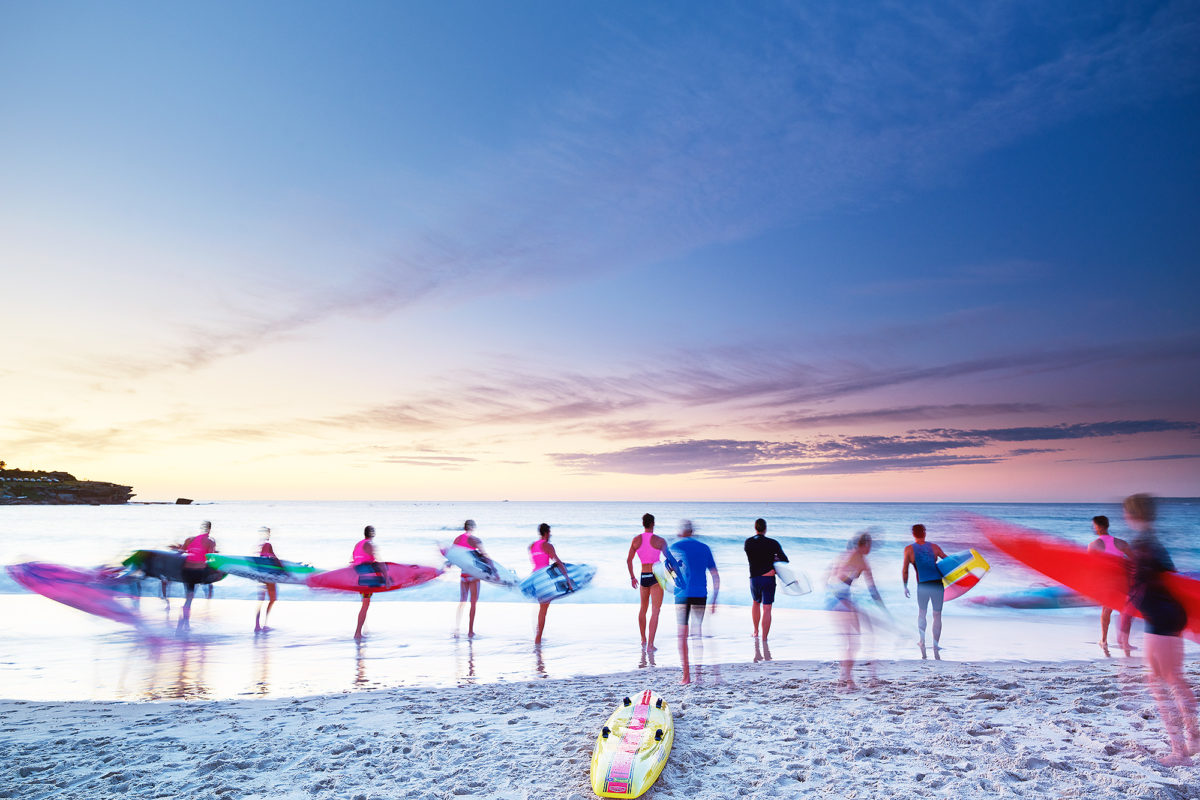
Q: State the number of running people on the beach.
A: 0